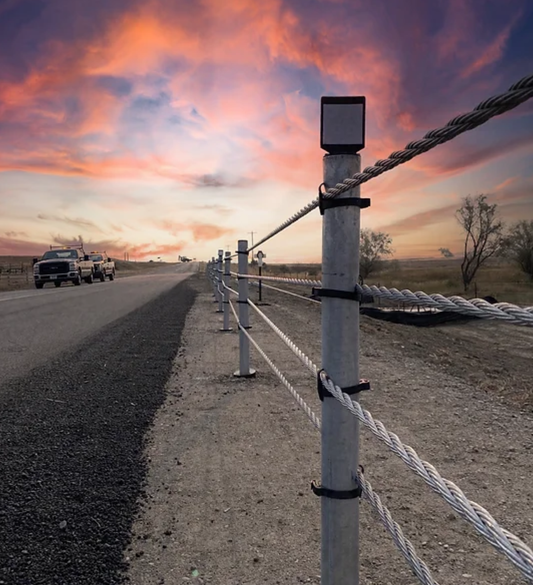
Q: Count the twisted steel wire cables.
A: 4